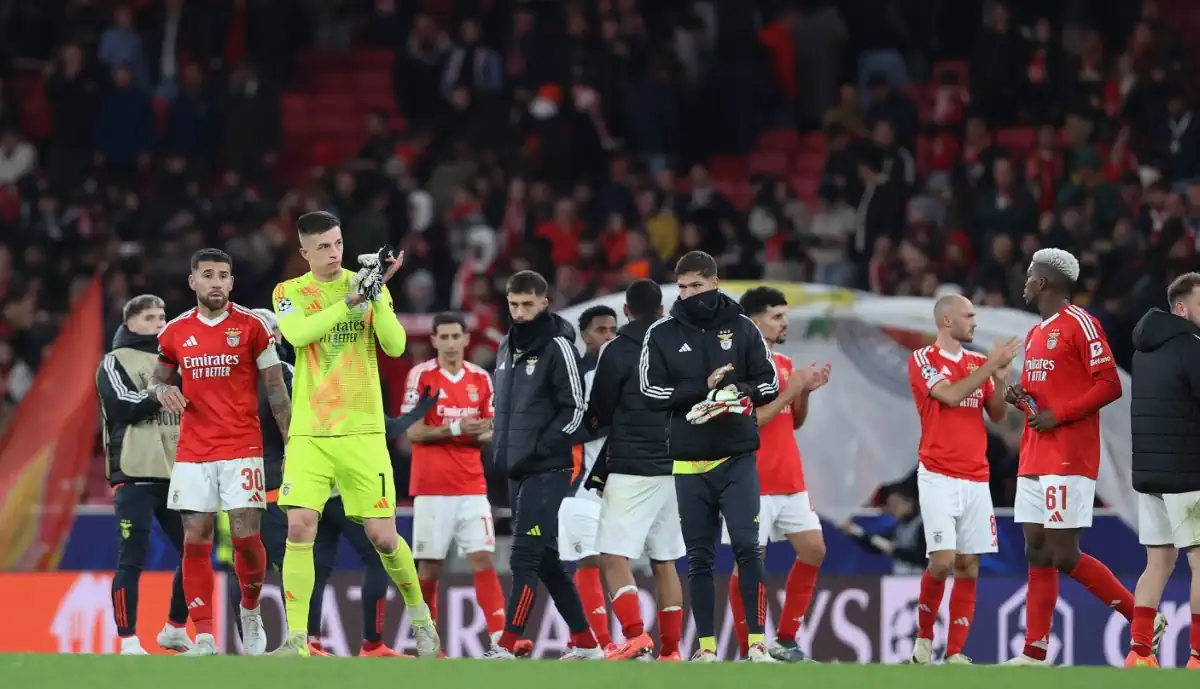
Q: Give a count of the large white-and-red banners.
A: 1